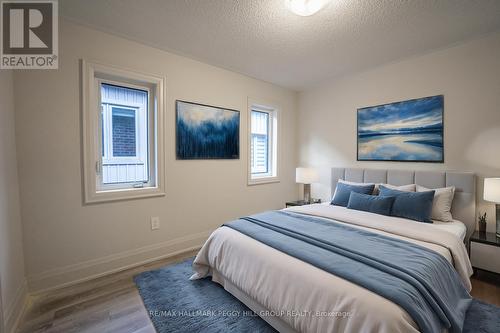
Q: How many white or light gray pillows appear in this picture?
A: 3